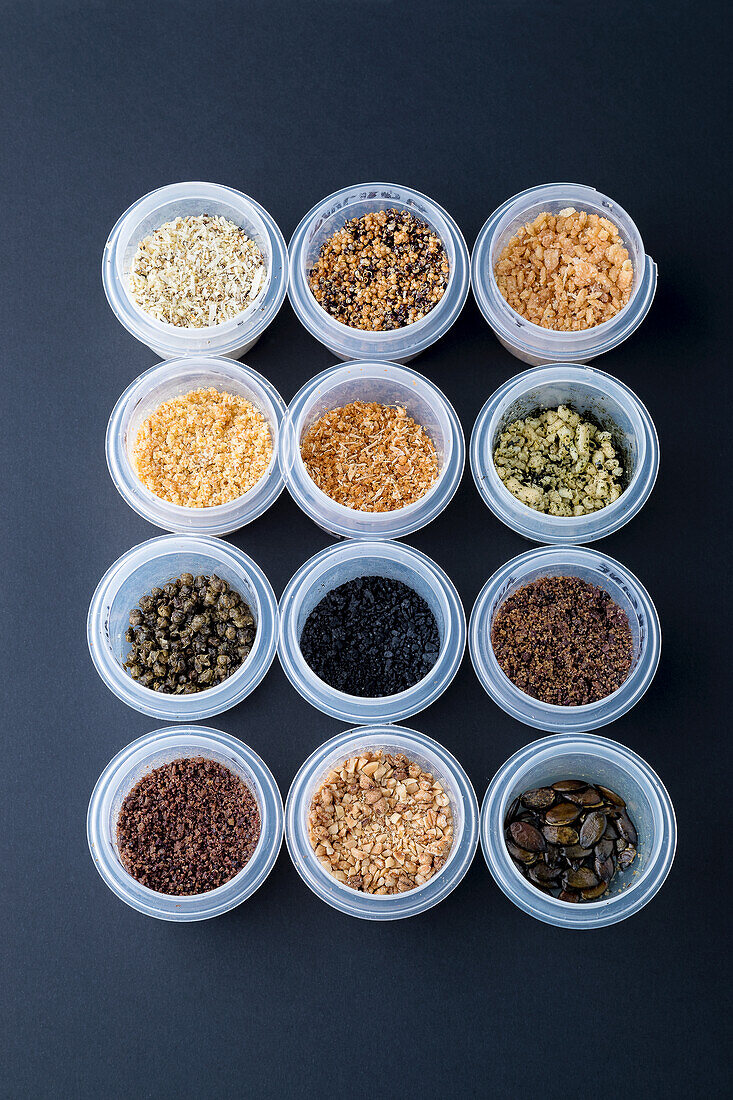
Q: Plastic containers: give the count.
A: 12